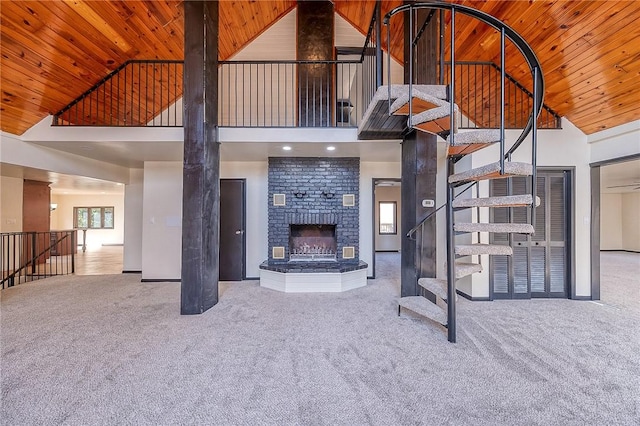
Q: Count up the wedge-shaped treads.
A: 10